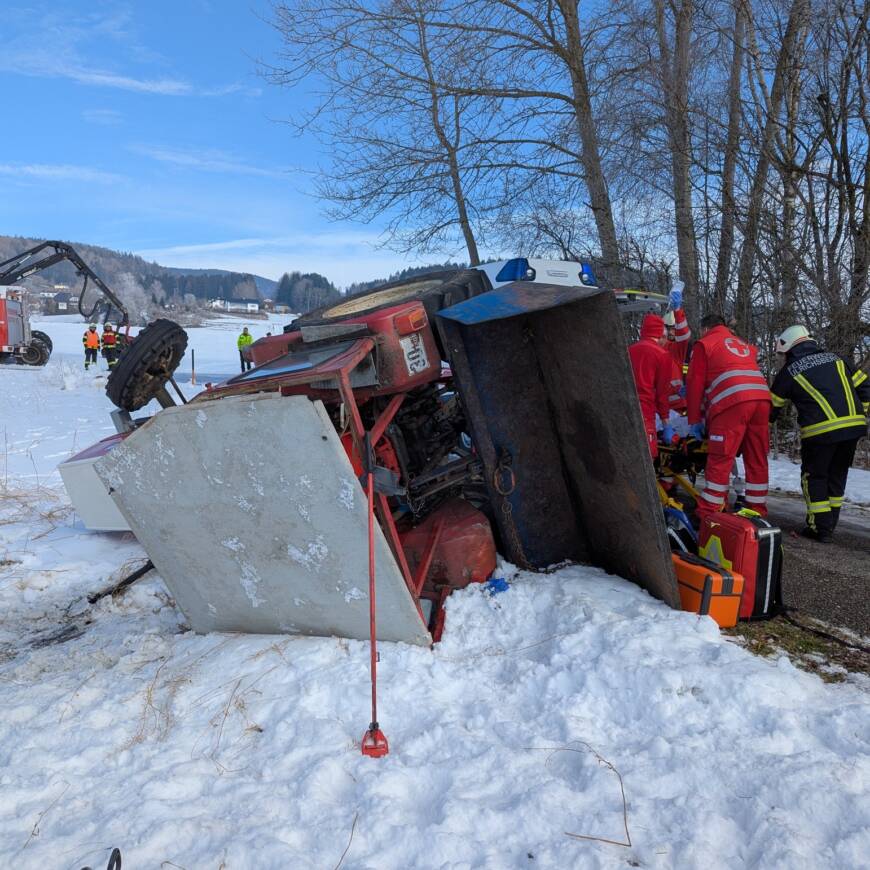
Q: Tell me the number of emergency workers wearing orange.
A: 1